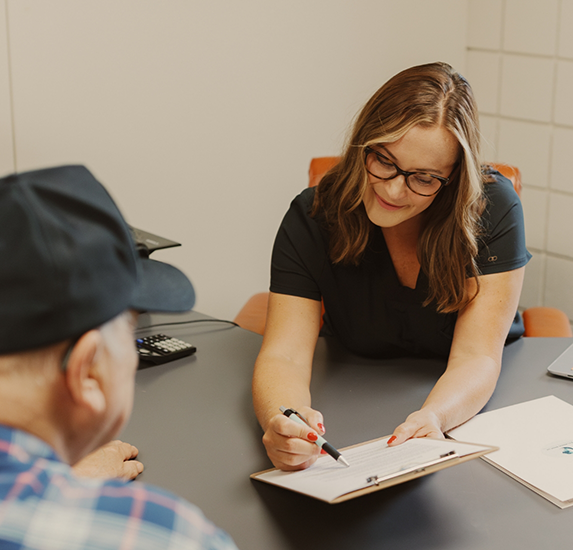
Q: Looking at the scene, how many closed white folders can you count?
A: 1